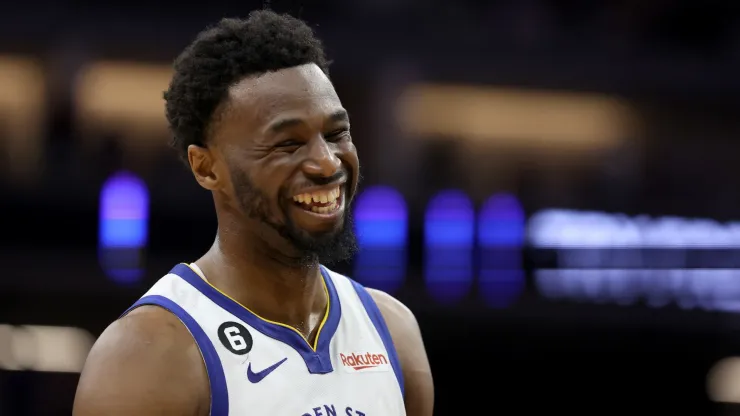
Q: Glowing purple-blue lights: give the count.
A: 4